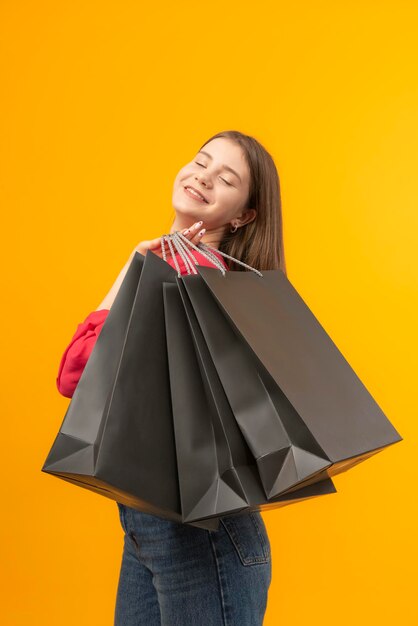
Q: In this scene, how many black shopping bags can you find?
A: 3